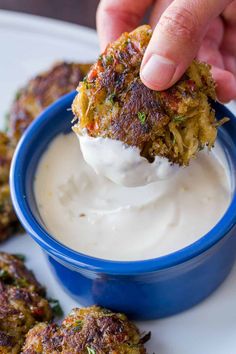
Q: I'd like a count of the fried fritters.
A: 5